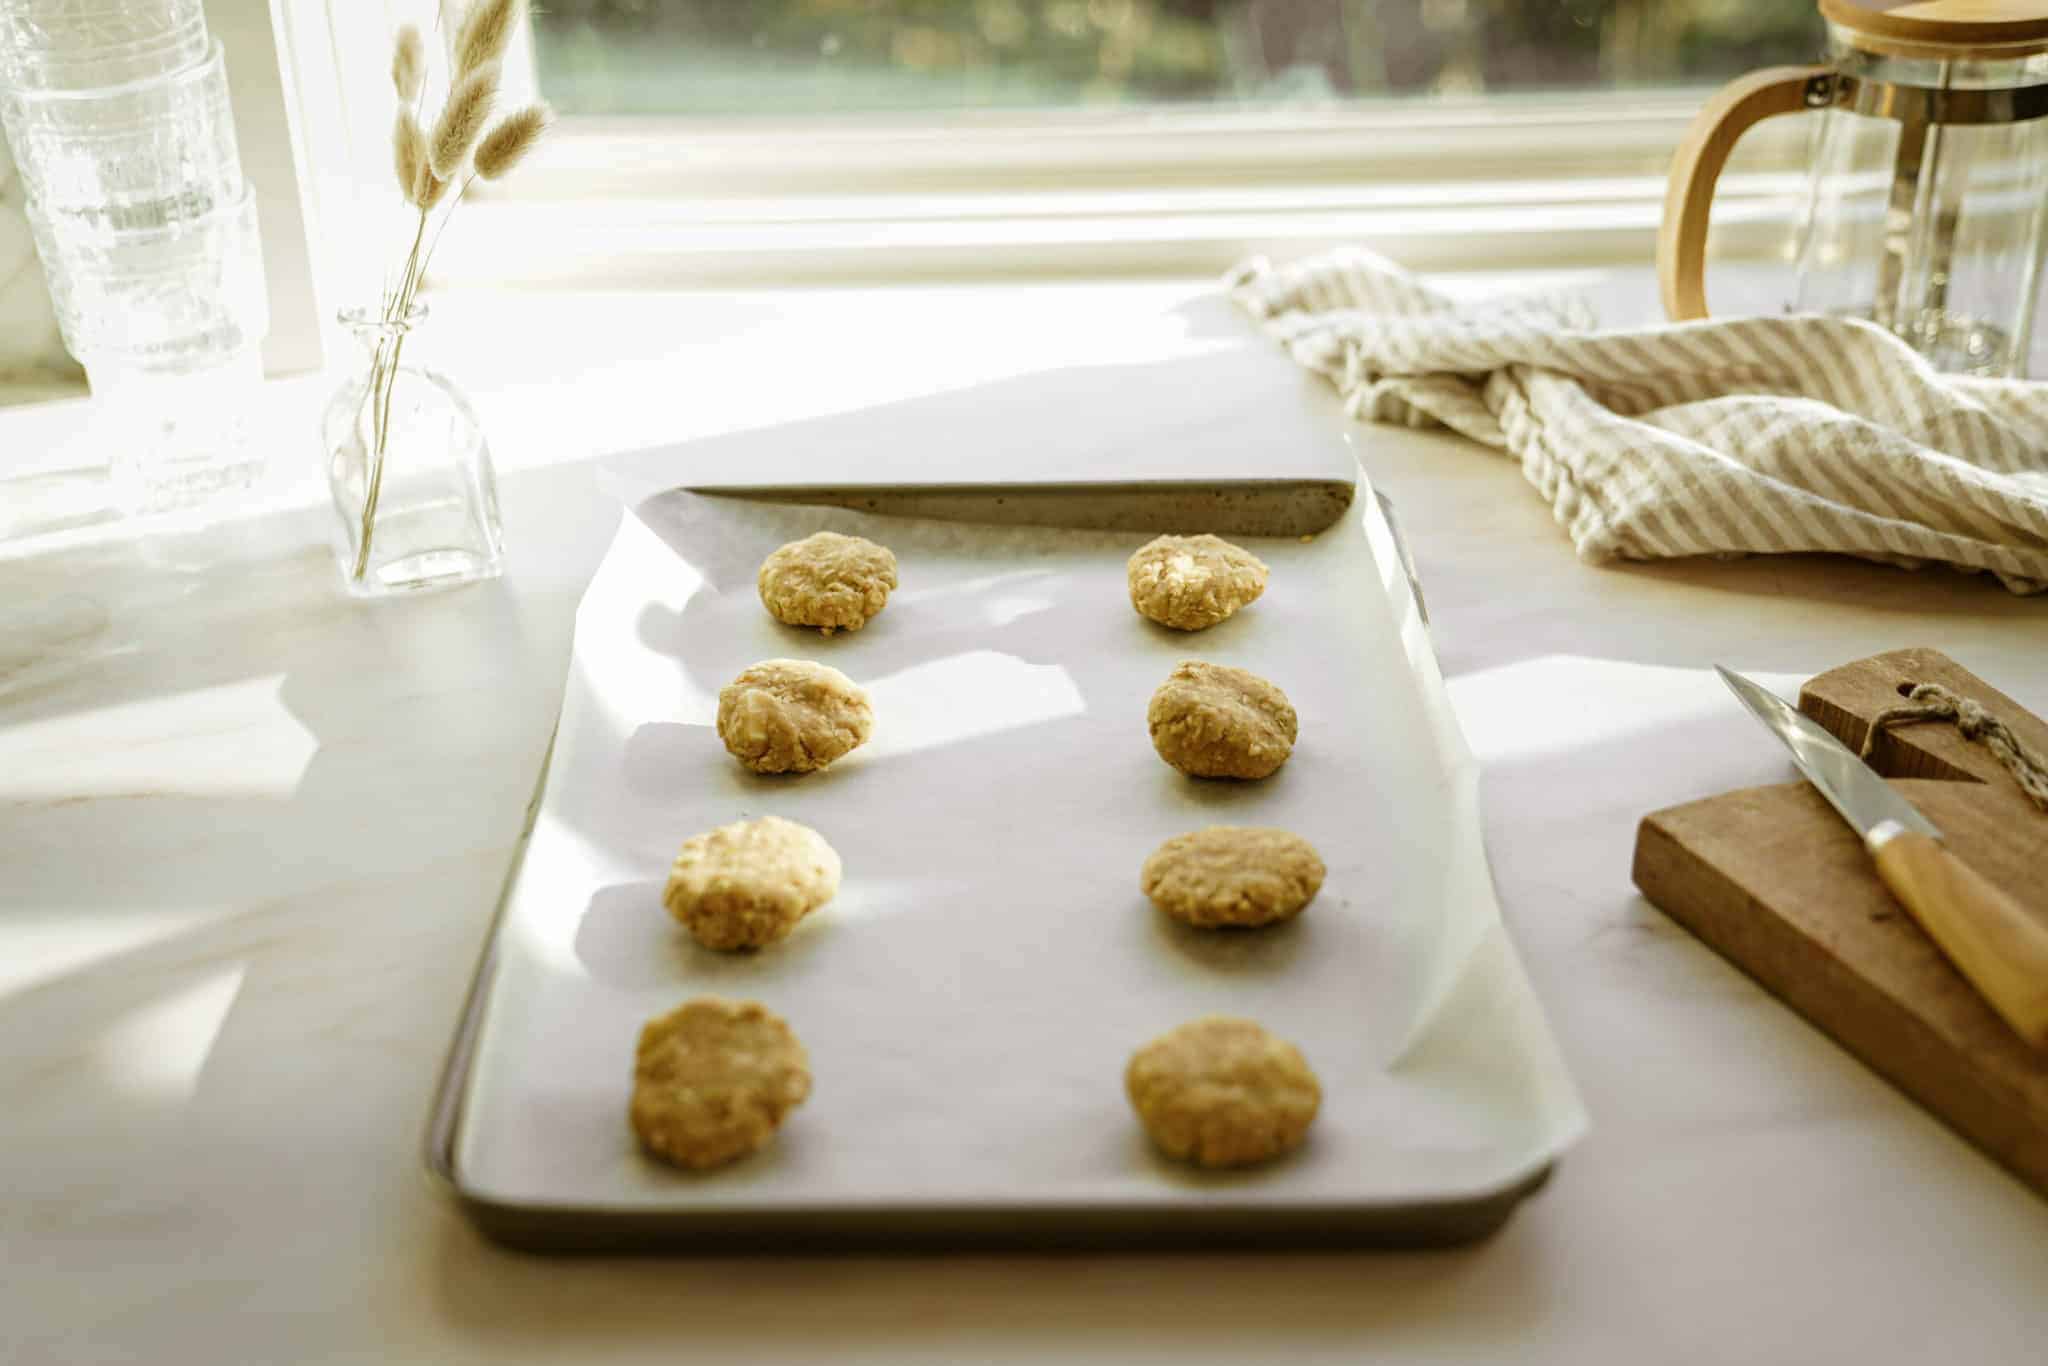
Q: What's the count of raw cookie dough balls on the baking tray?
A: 8